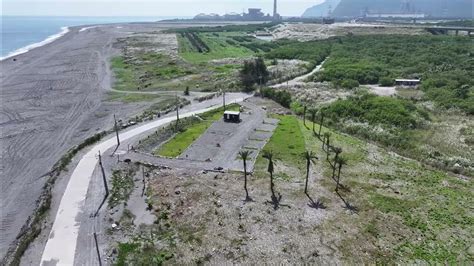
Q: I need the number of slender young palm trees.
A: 10